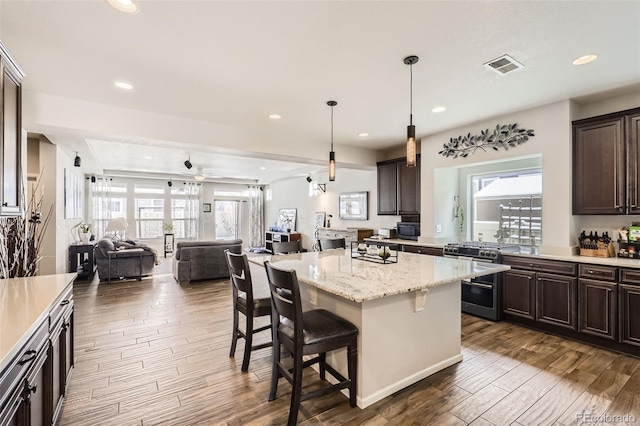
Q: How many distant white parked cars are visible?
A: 0